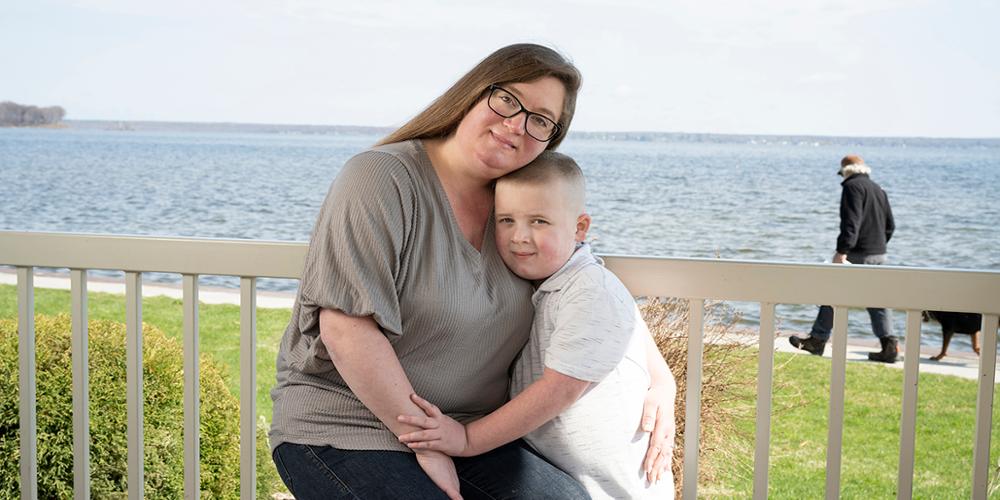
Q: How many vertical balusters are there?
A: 10